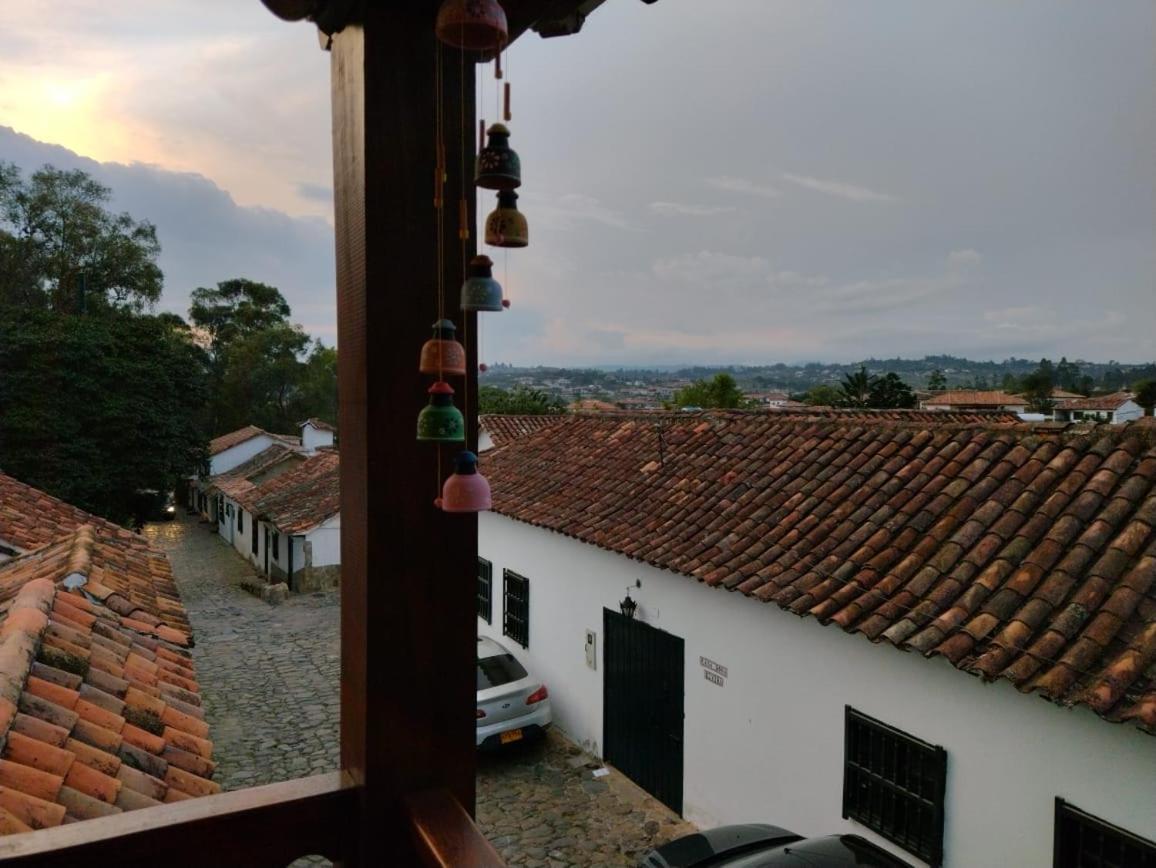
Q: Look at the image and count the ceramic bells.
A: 7